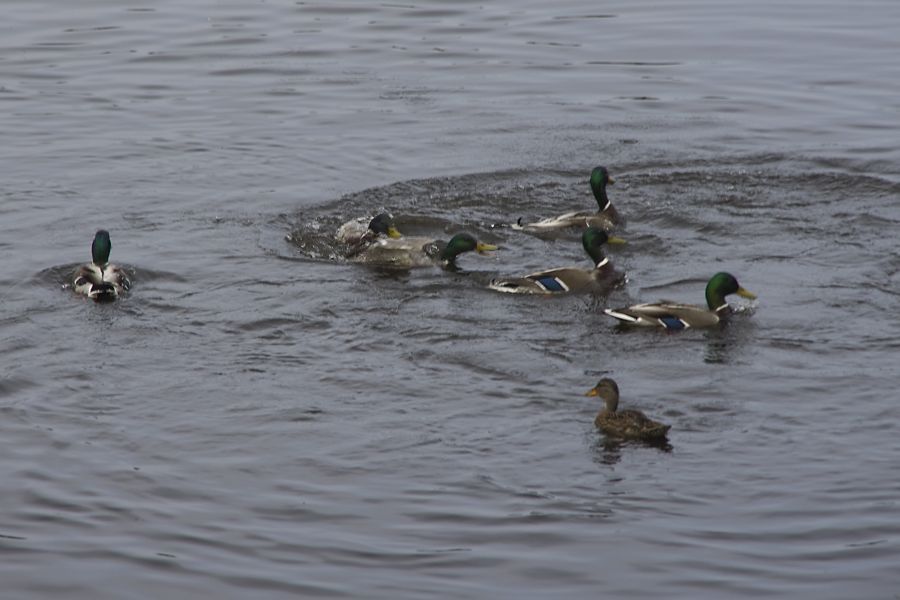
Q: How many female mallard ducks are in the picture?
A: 1